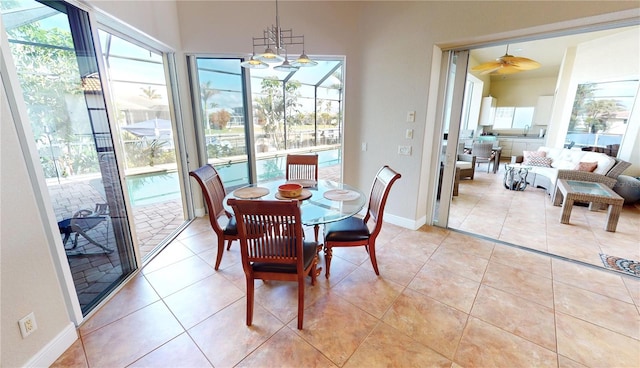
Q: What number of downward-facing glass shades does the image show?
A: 4